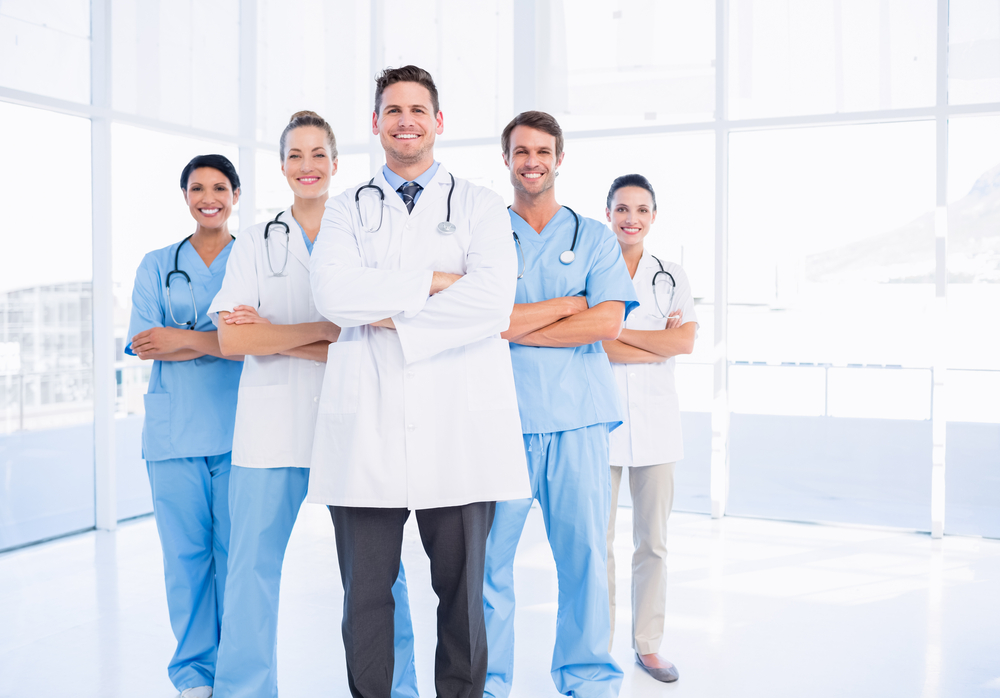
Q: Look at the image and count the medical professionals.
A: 5